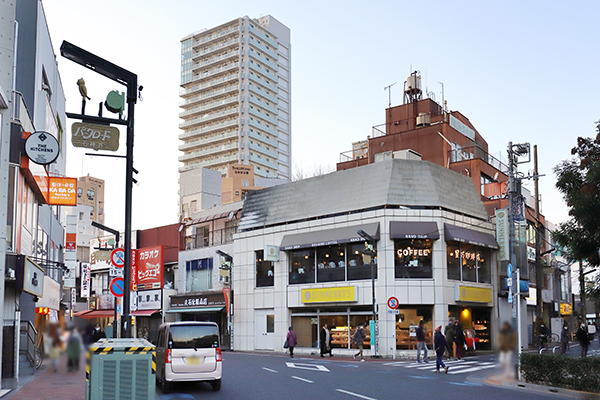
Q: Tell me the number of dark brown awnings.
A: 3